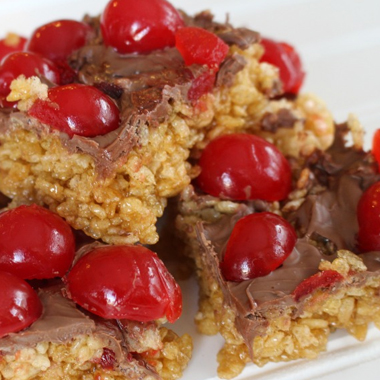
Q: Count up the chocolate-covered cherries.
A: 0